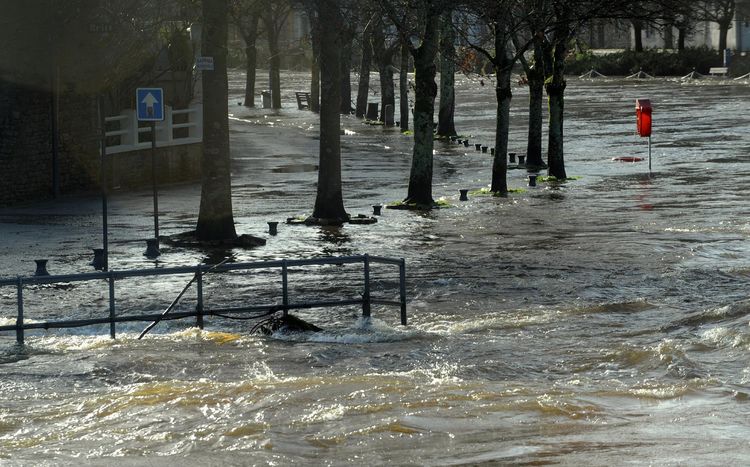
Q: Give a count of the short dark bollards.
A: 15